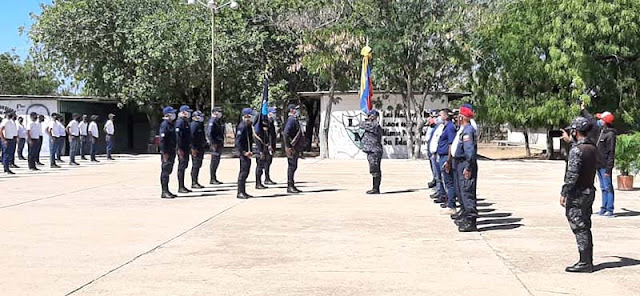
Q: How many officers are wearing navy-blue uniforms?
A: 8